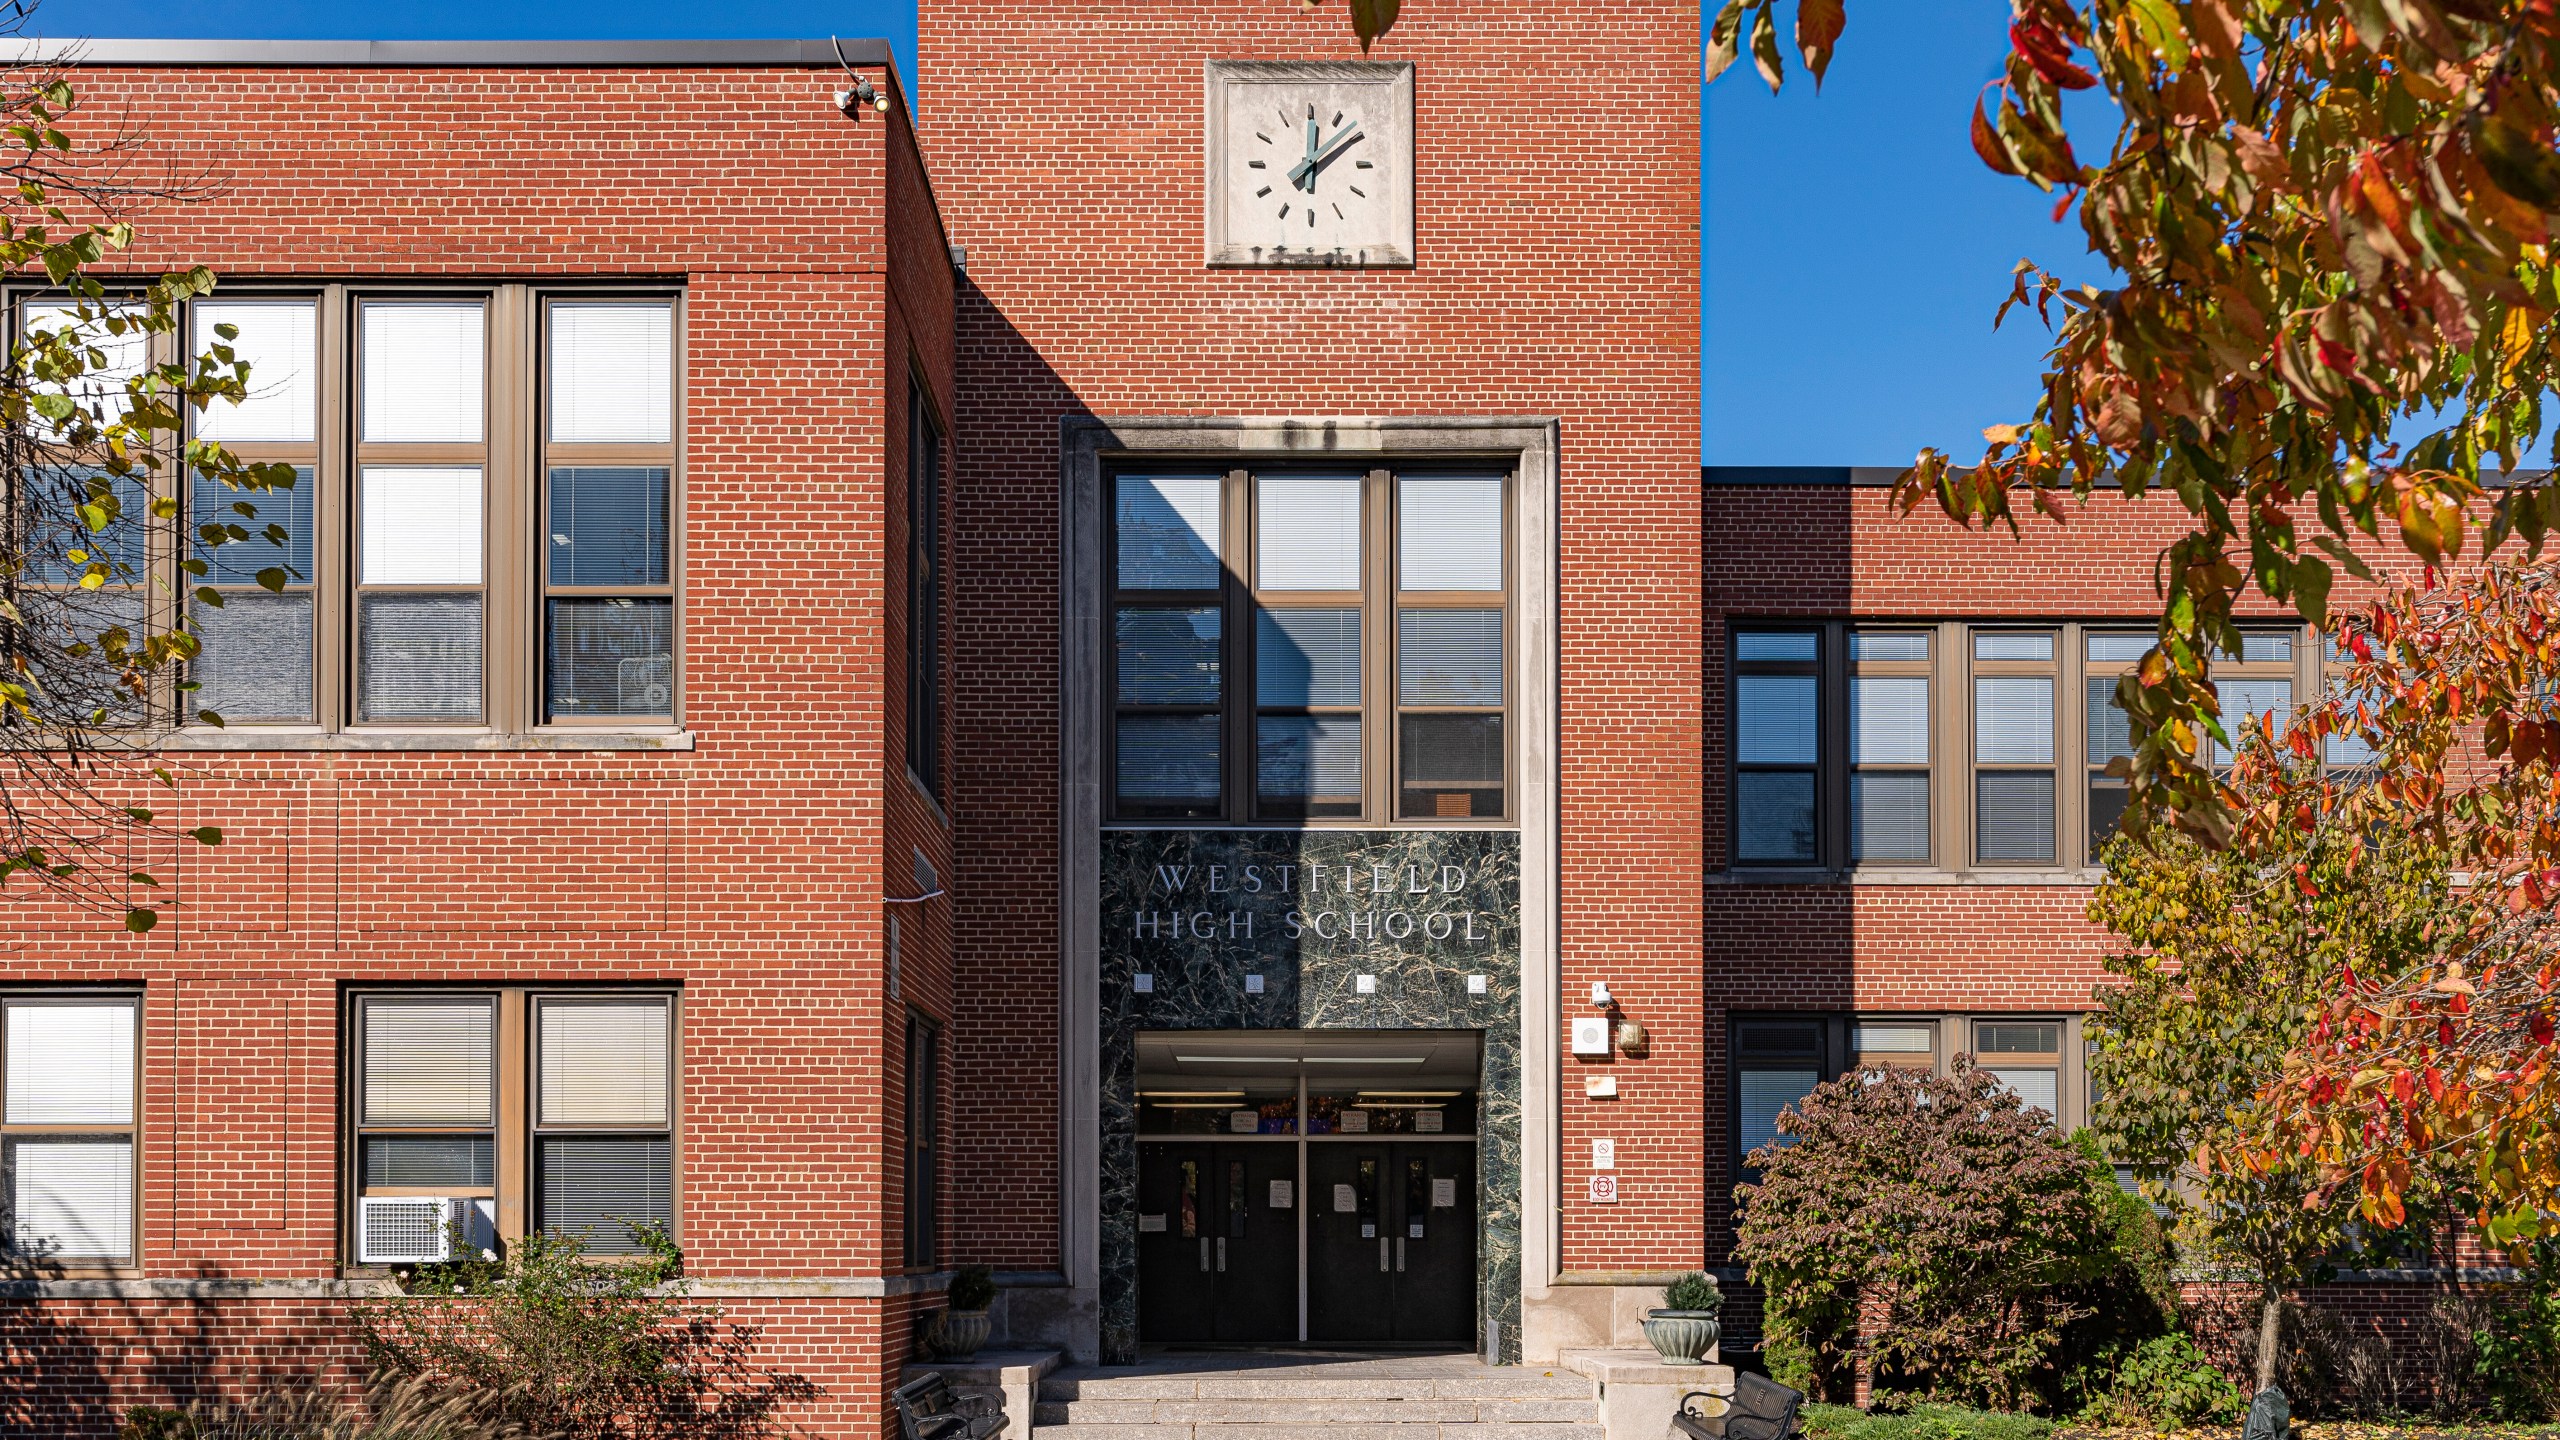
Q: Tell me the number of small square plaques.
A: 4